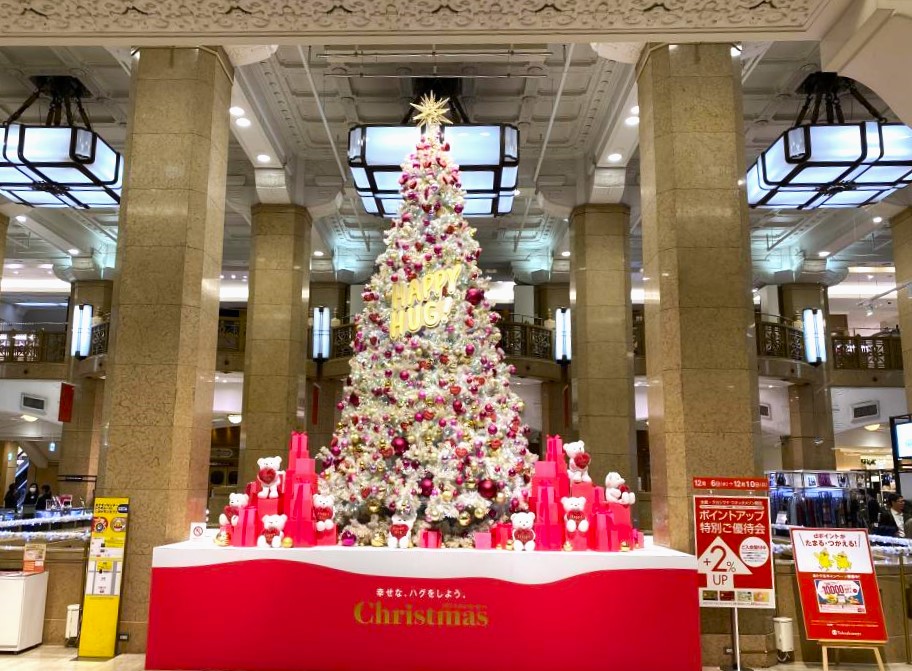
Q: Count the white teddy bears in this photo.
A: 9